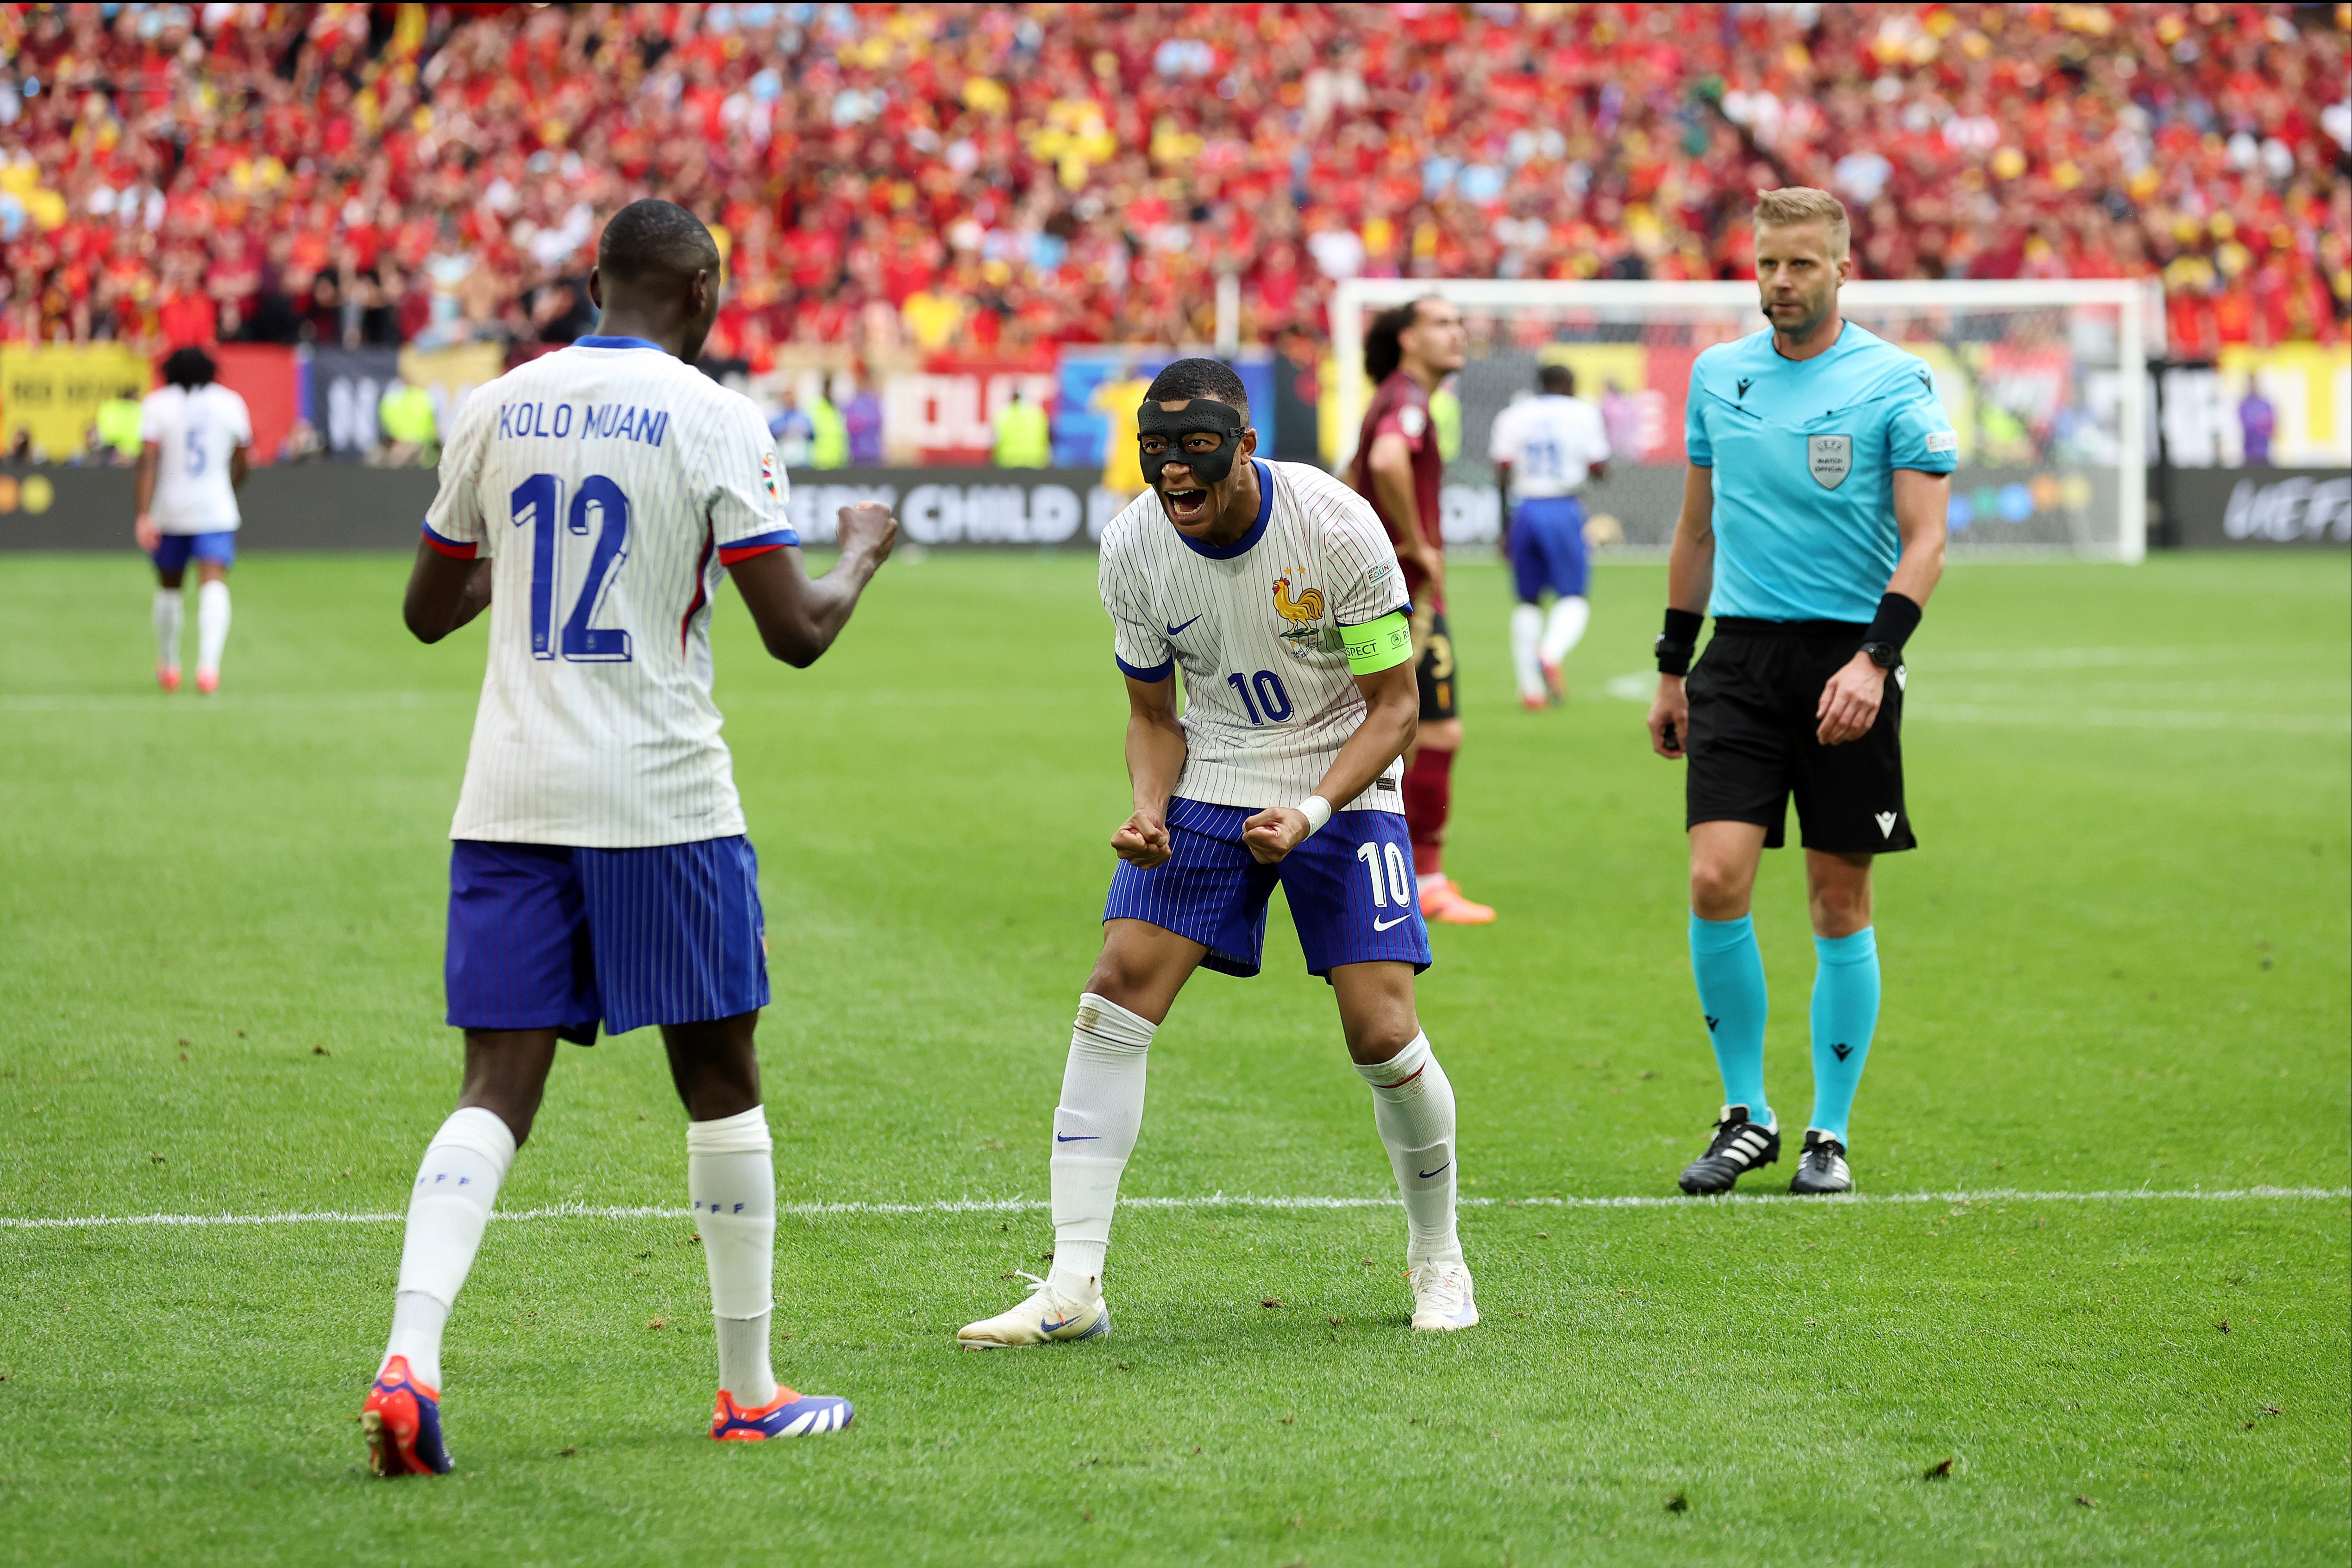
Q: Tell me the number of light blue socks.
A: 2